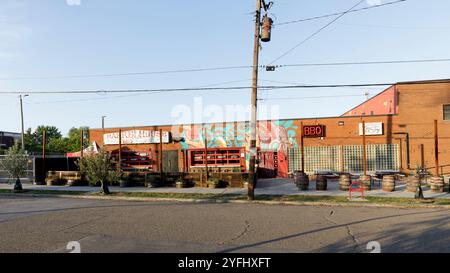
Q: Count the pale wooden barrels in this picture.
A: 5